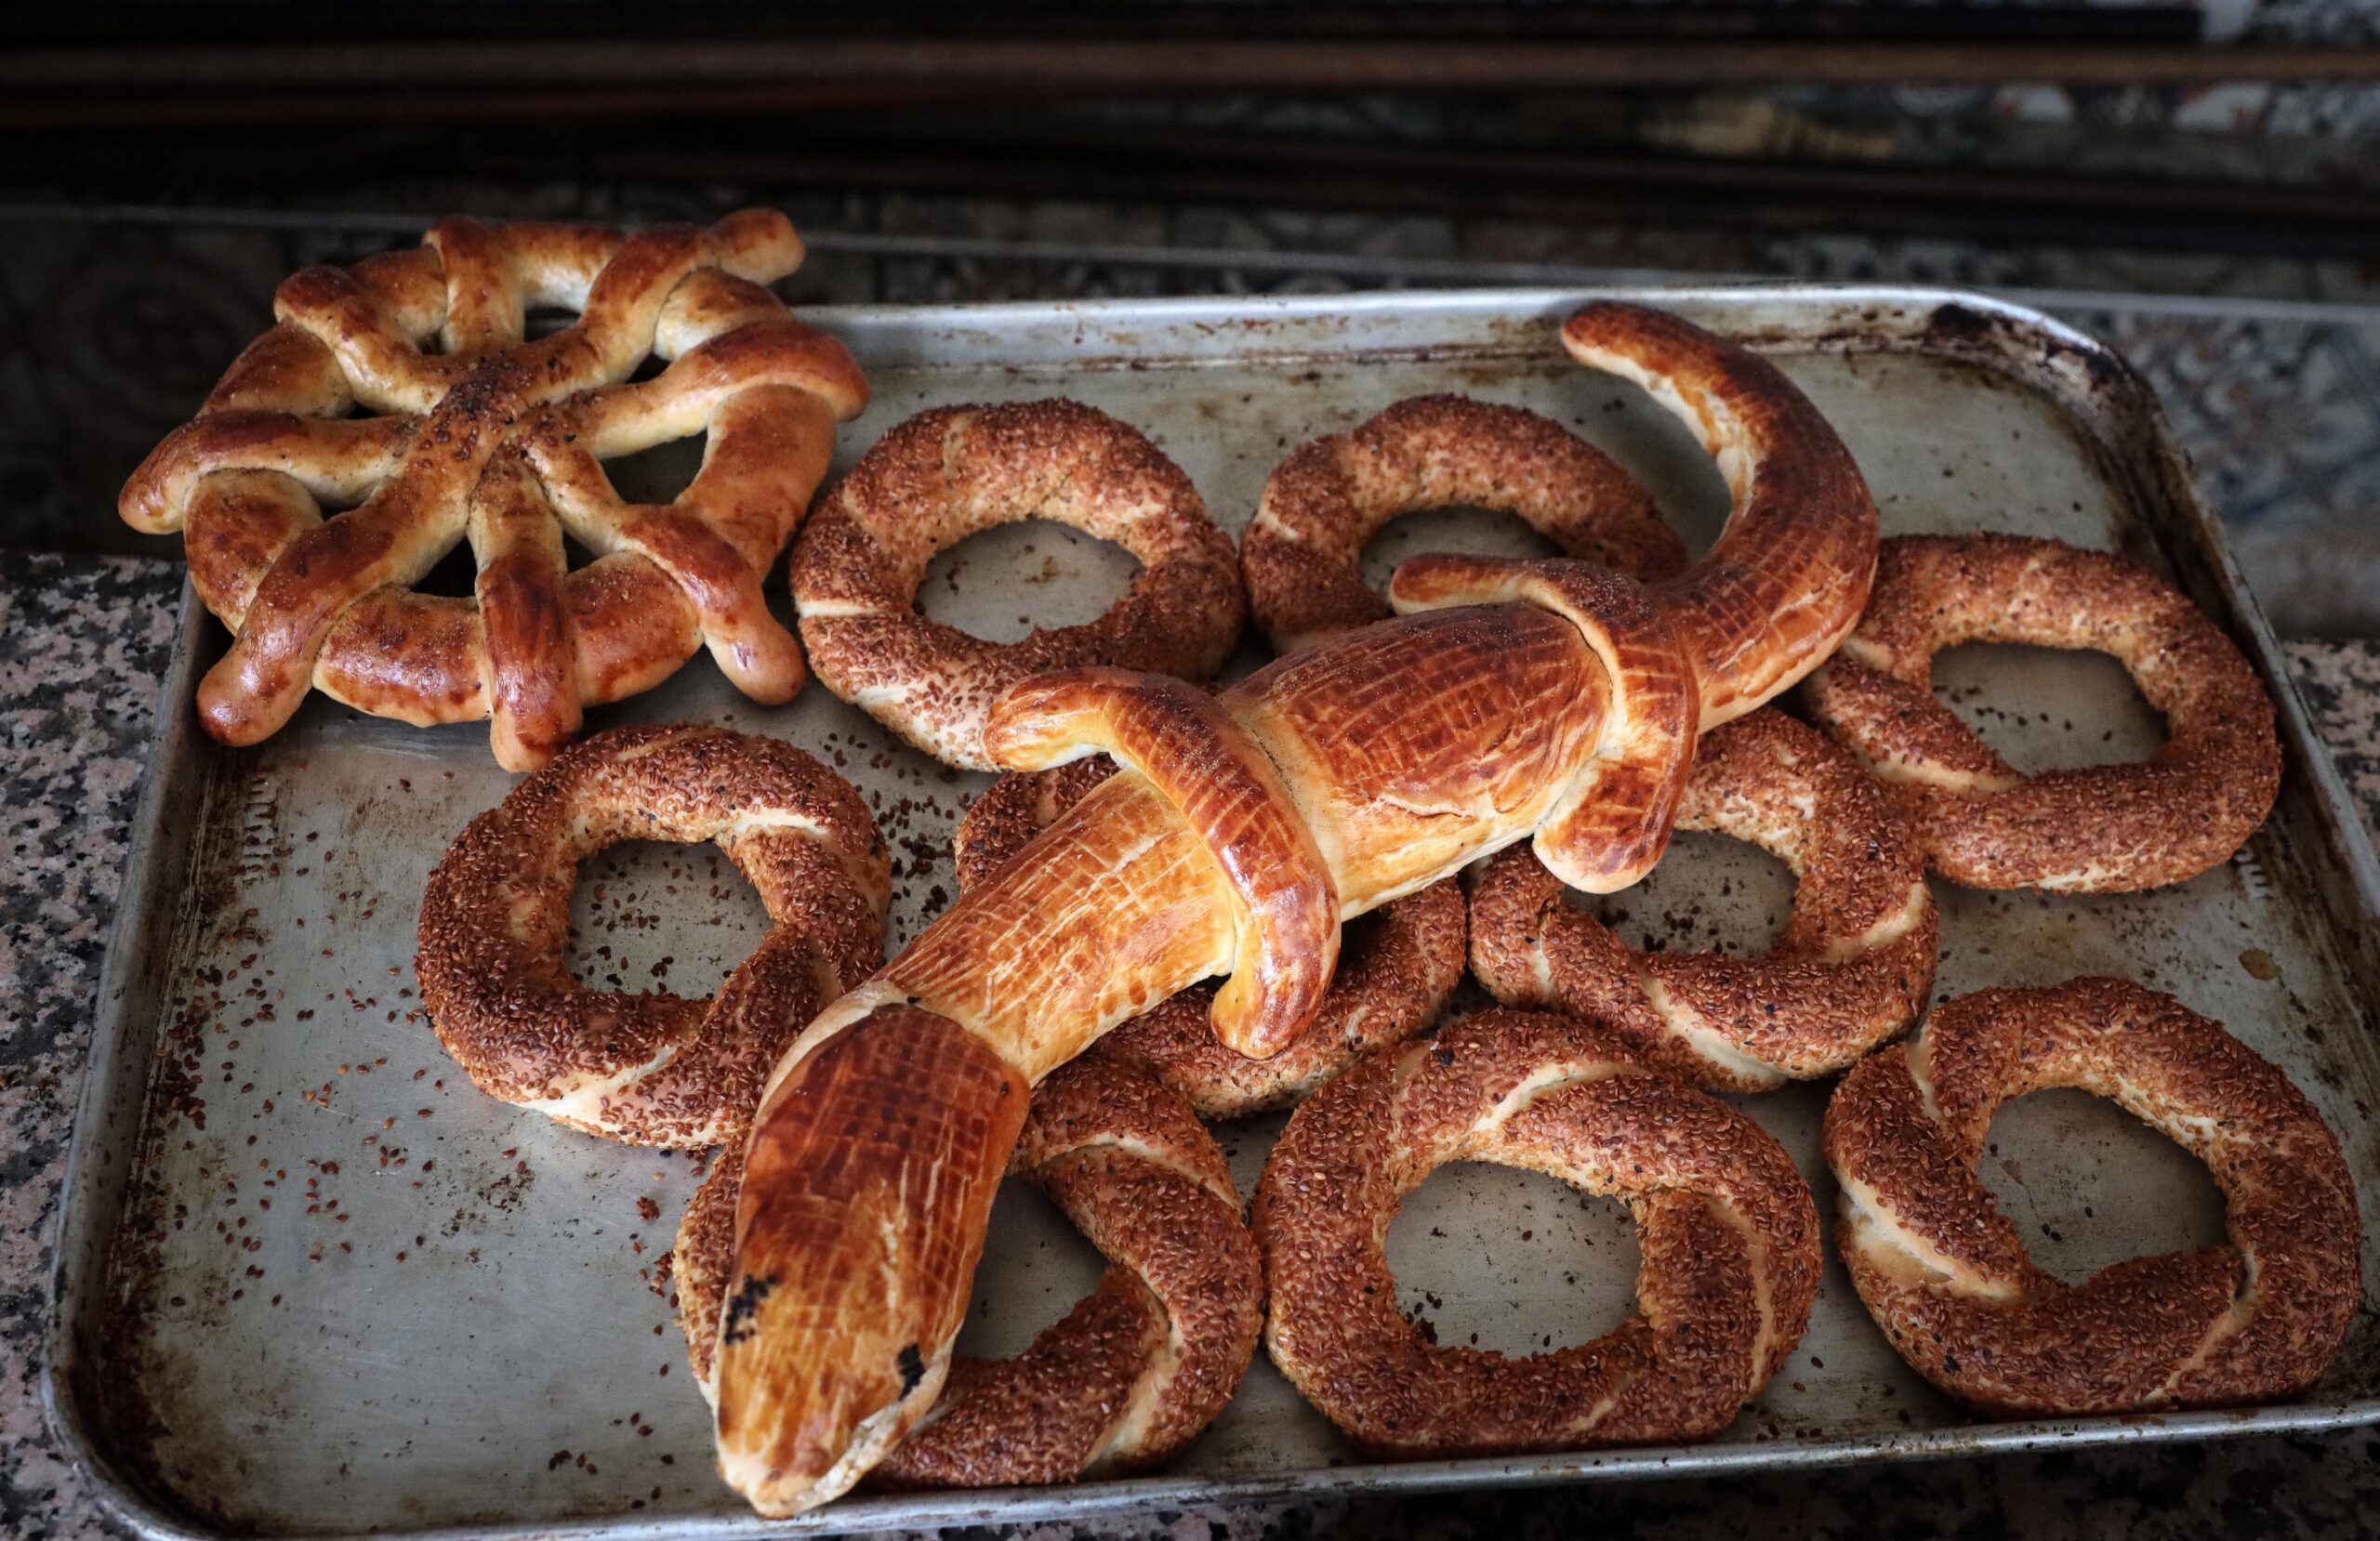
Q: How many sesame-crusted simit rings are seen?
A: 9